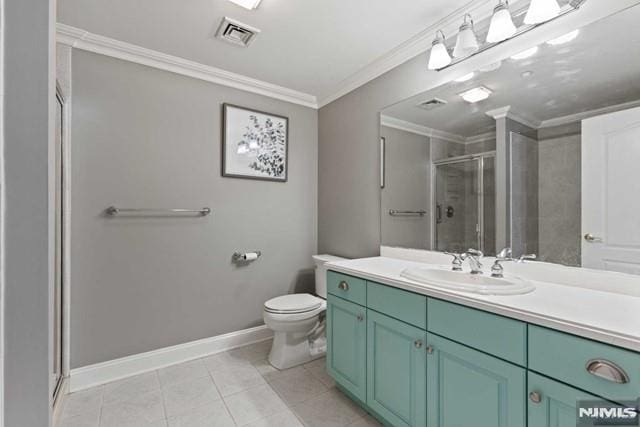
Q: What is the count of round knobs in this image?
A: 4